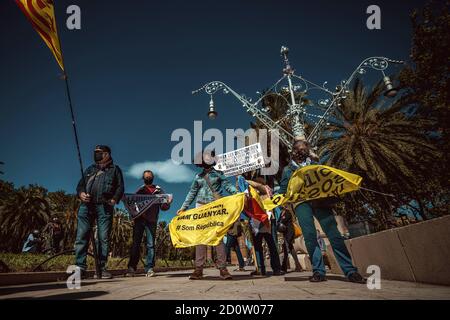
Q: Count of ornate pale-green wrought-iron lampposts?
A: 1